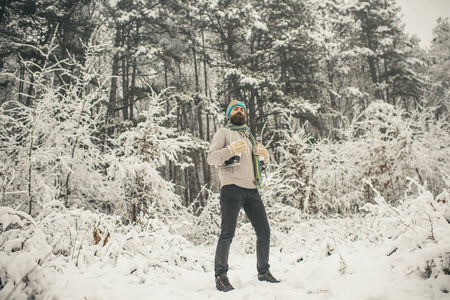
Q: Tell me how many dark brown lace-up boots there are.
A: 2